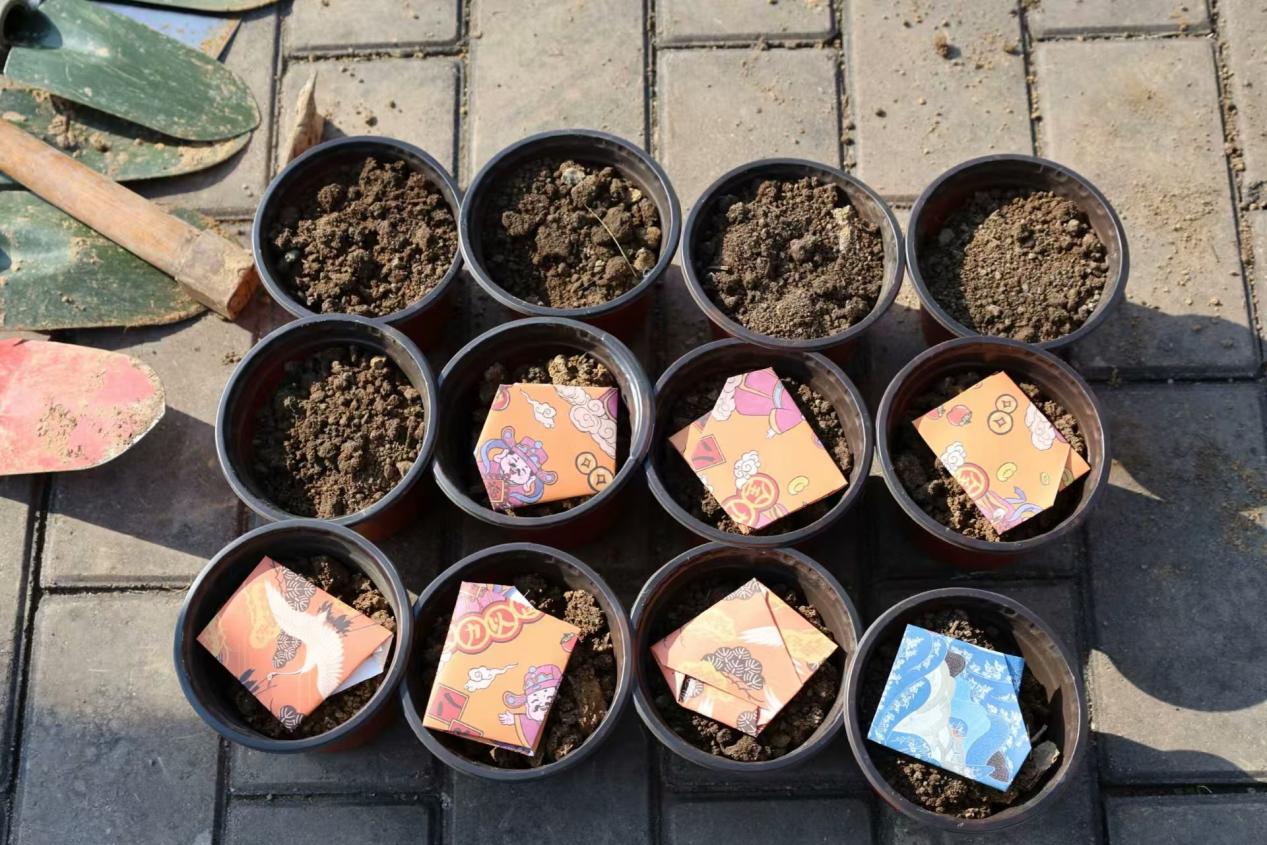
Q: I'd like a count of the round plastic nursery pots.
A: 12